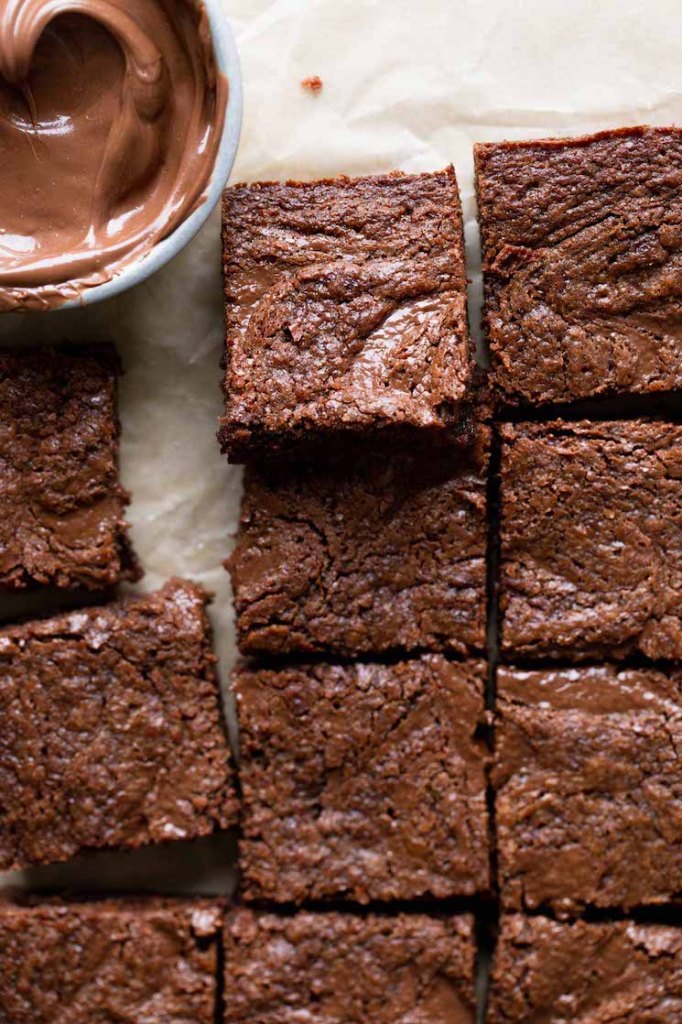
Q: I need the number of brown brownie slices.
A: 11